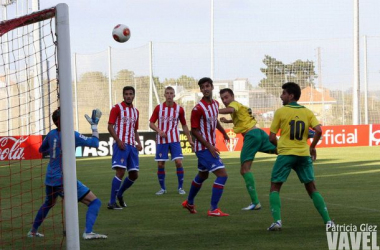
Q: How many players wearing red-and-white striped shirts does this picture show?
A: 3